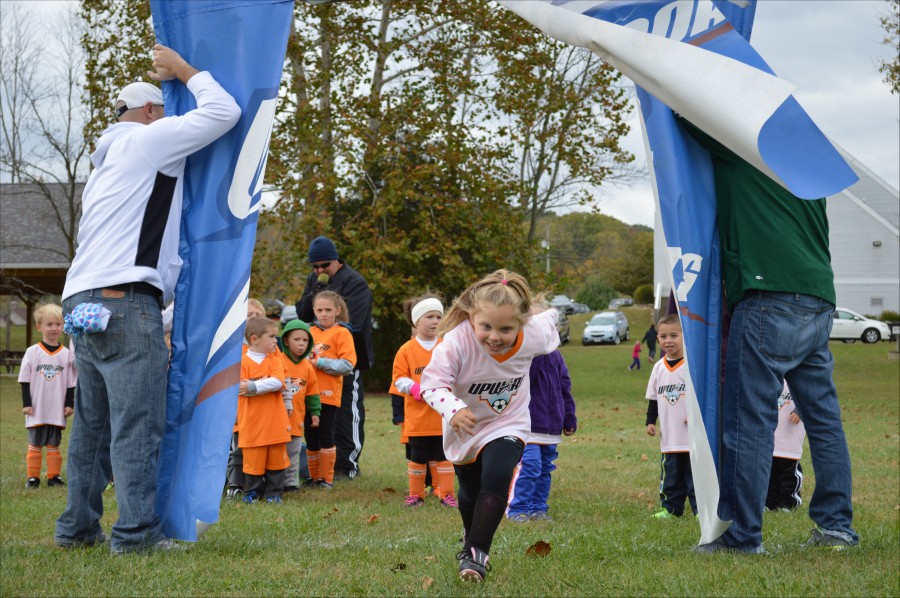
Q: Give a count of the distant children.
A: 1